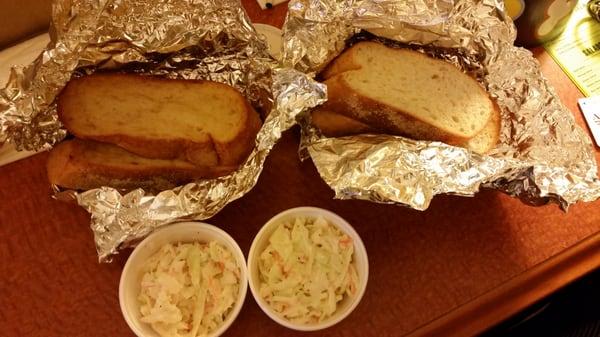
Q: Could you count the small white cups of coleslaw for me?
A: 2